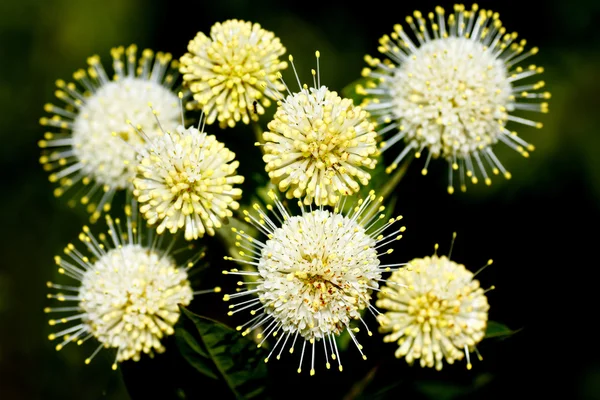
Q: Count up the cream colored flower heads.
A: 8